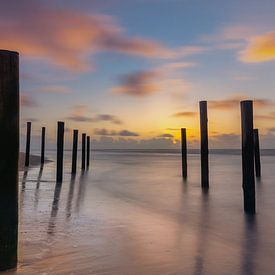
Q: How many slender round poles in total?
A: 11